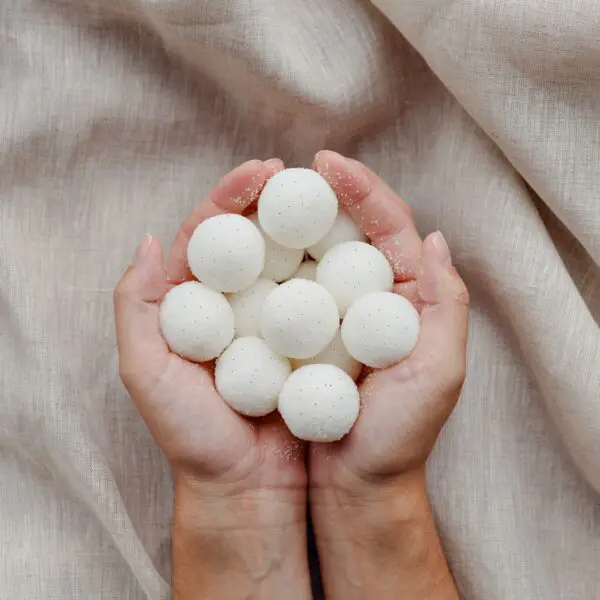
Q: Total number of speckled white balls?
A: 13